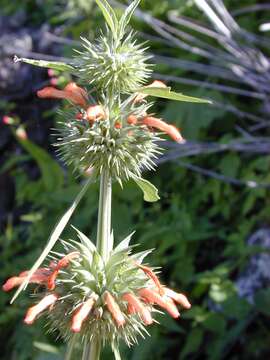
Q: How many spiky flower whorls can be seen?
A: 3